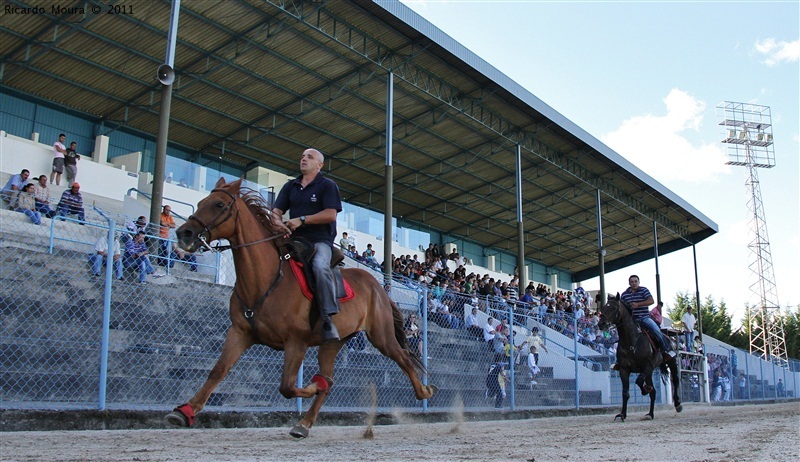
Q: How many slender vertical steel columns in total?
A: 6